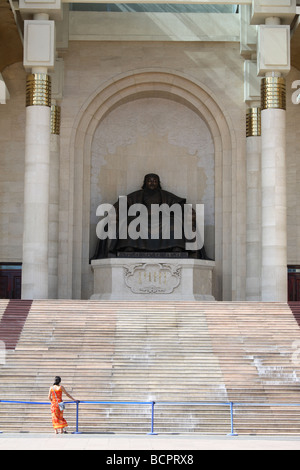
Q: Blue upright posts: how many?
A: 3